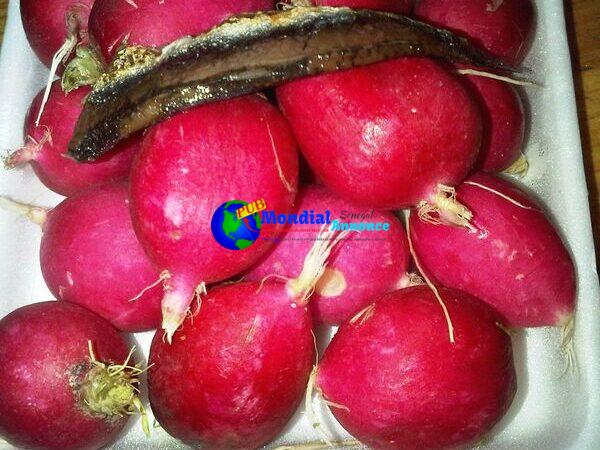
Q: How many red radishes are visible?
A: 14